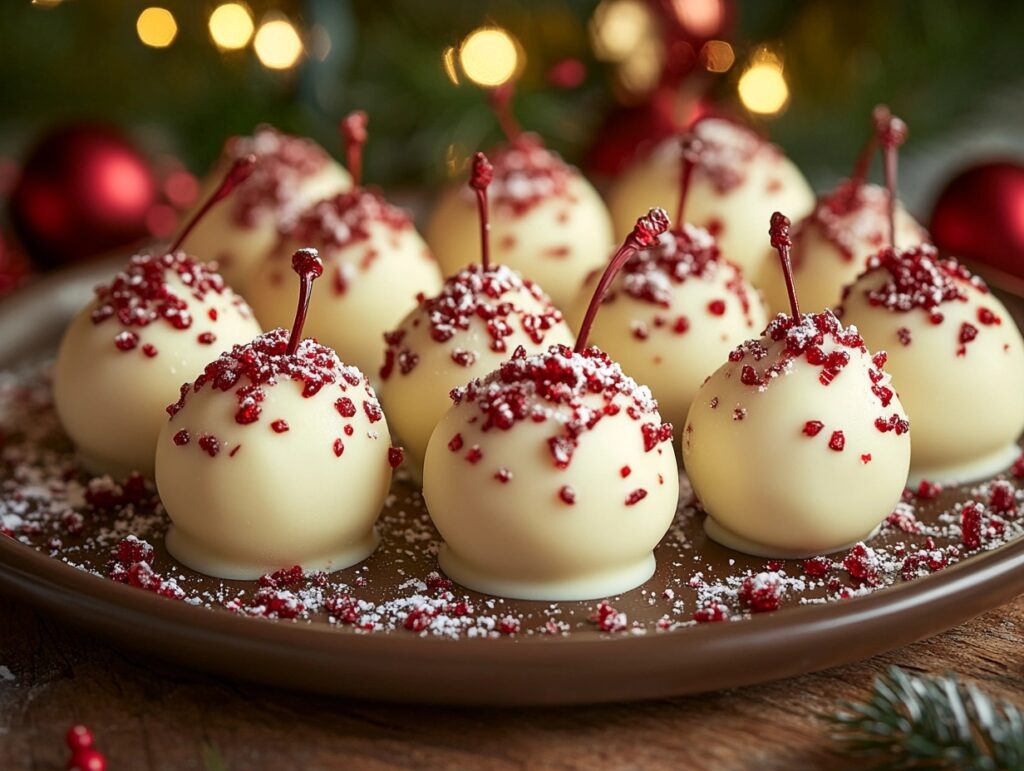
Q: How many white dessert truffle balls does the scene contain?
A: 12